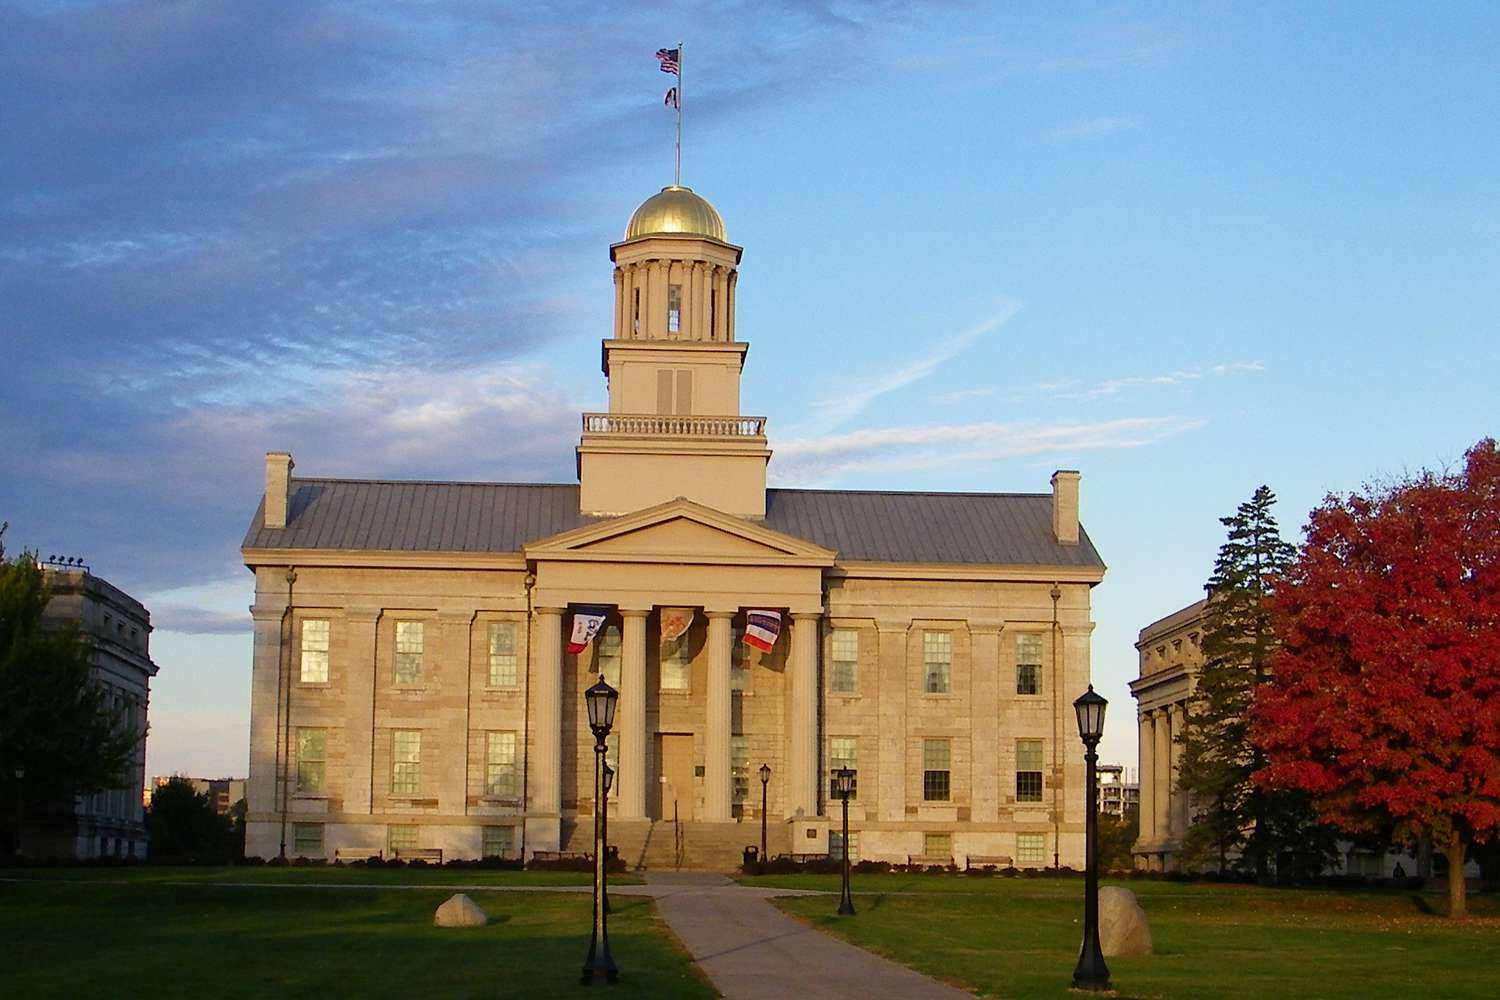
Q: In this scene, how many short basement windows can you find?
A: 6